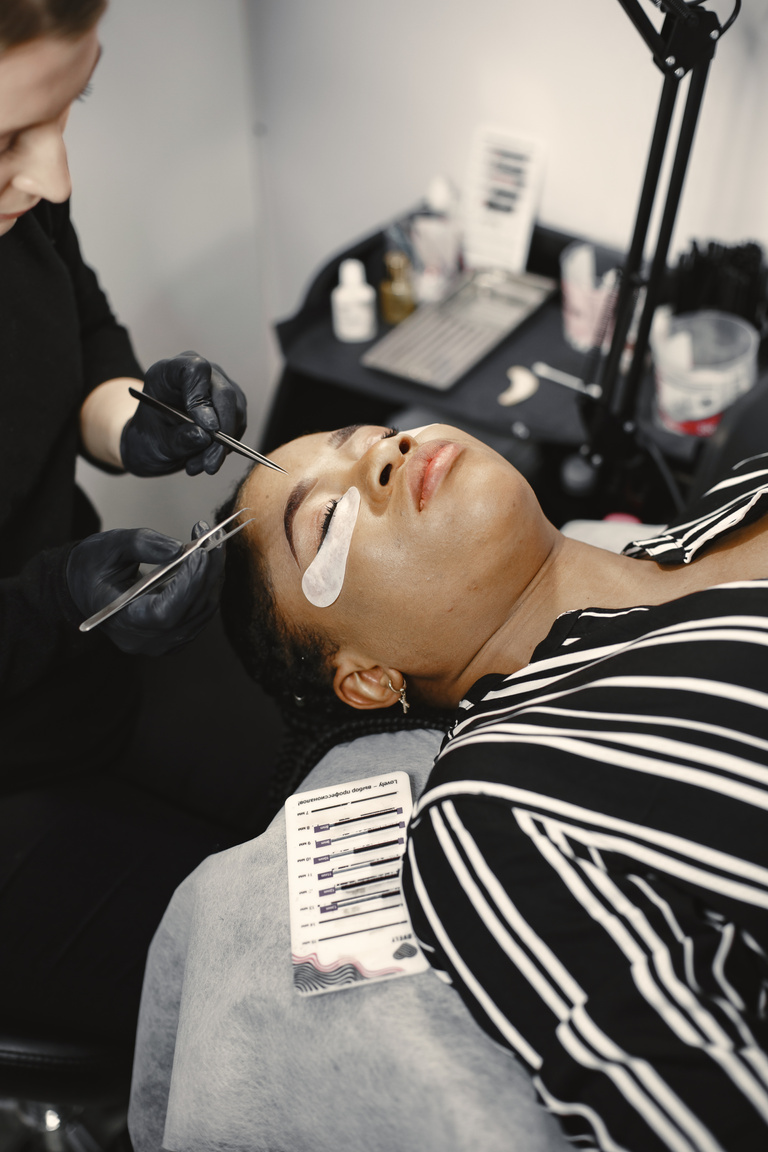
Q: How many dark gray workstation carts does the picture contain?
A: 1